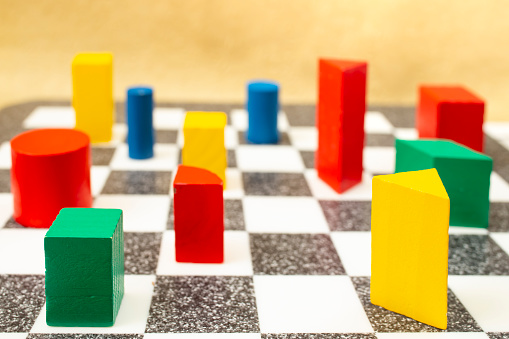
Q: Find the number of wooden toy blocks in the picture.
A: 11